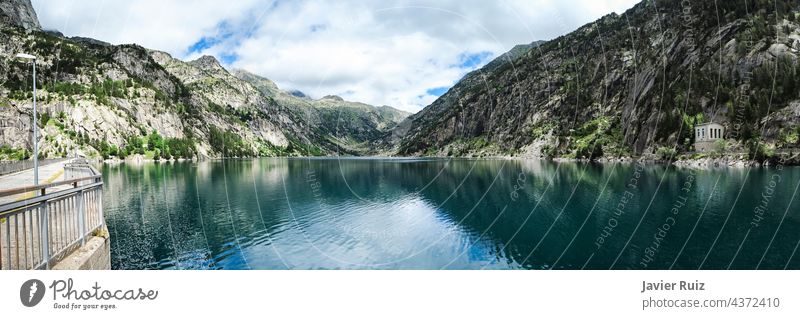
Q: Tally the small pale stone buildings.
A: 1